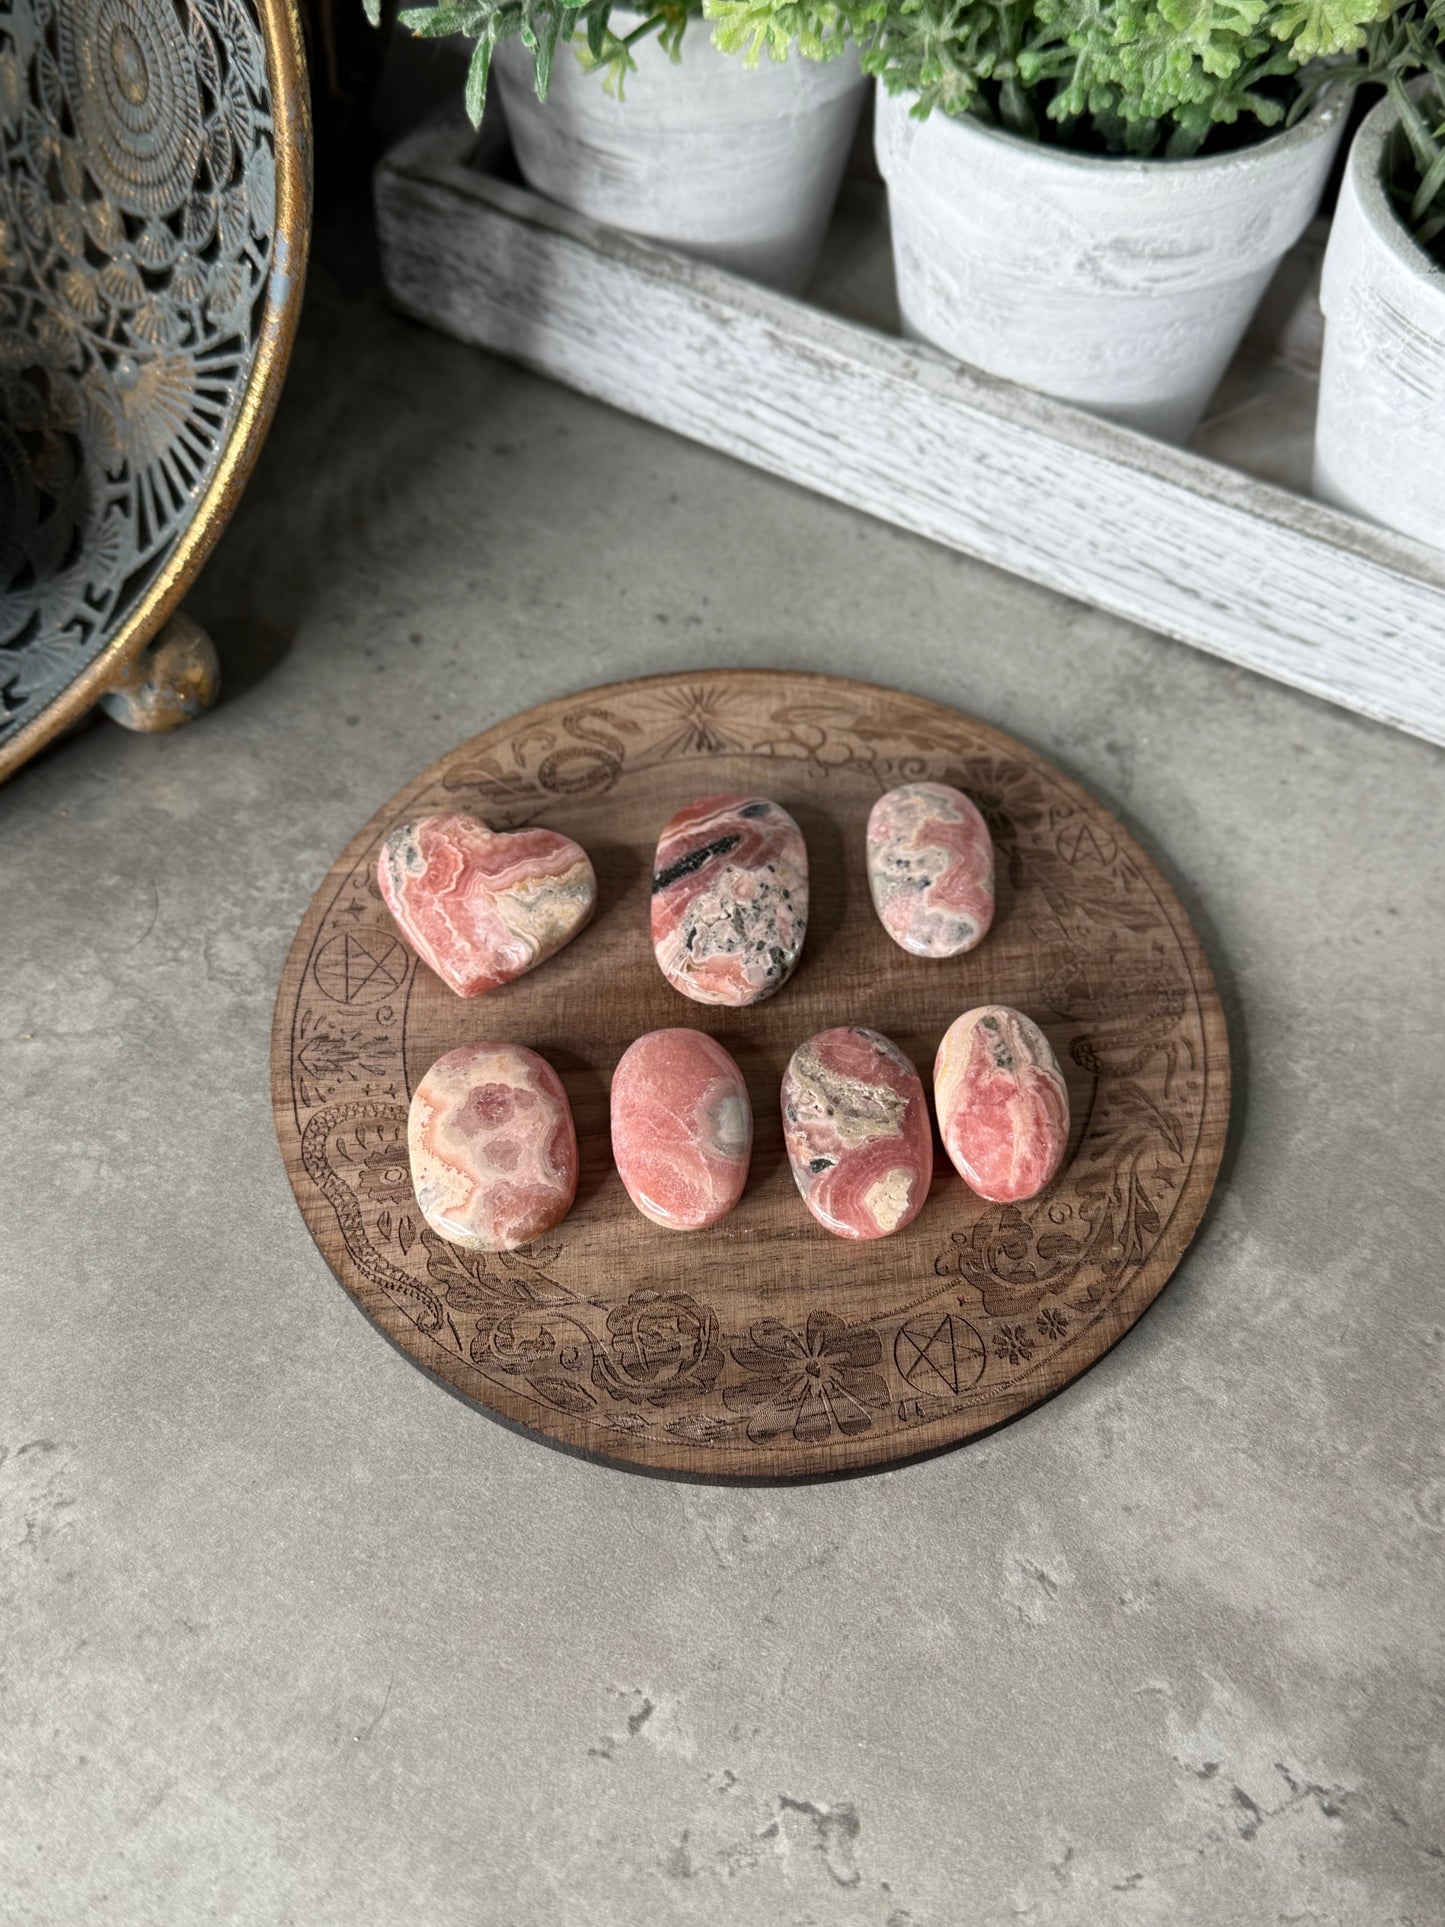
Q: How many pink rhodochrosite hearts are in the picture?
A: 1